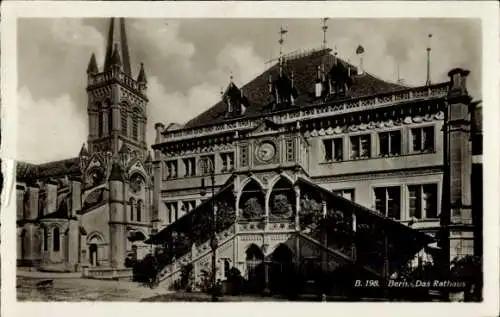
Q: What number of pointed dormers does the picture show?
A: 3